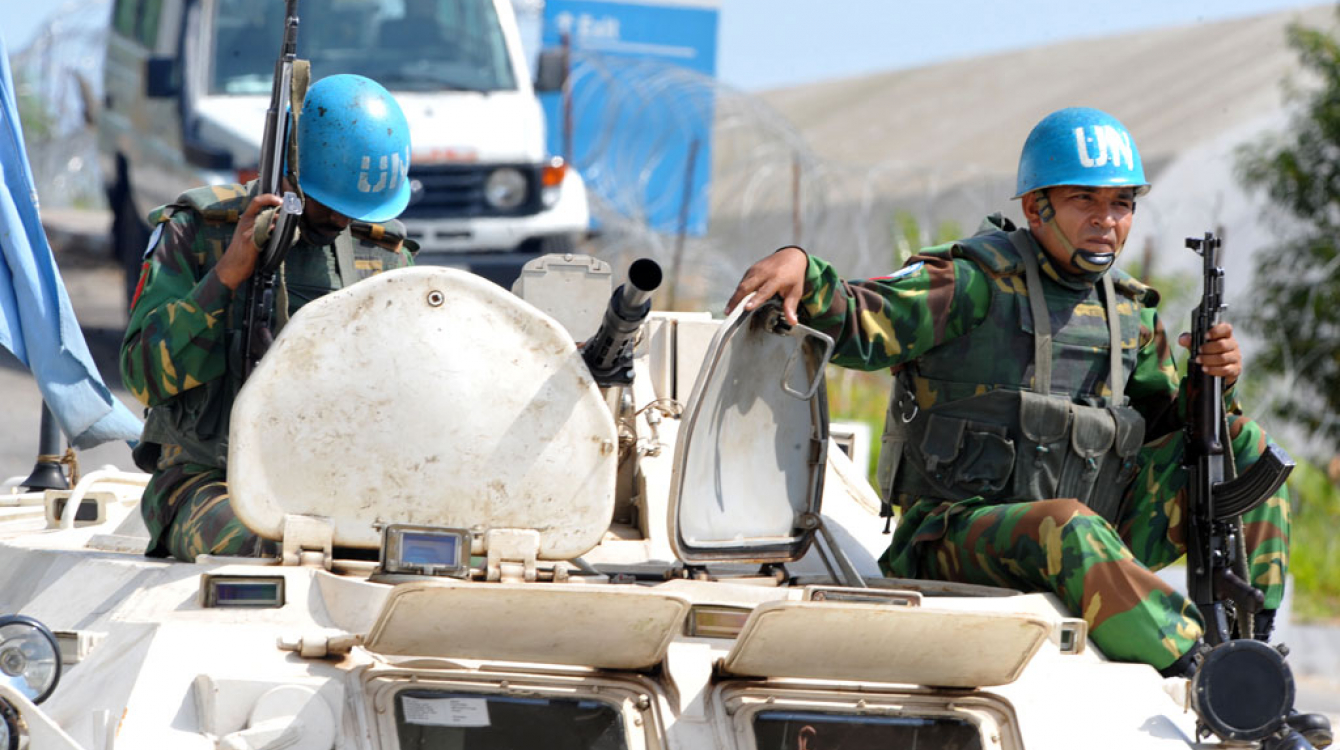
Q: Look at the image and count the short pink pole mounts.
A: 0